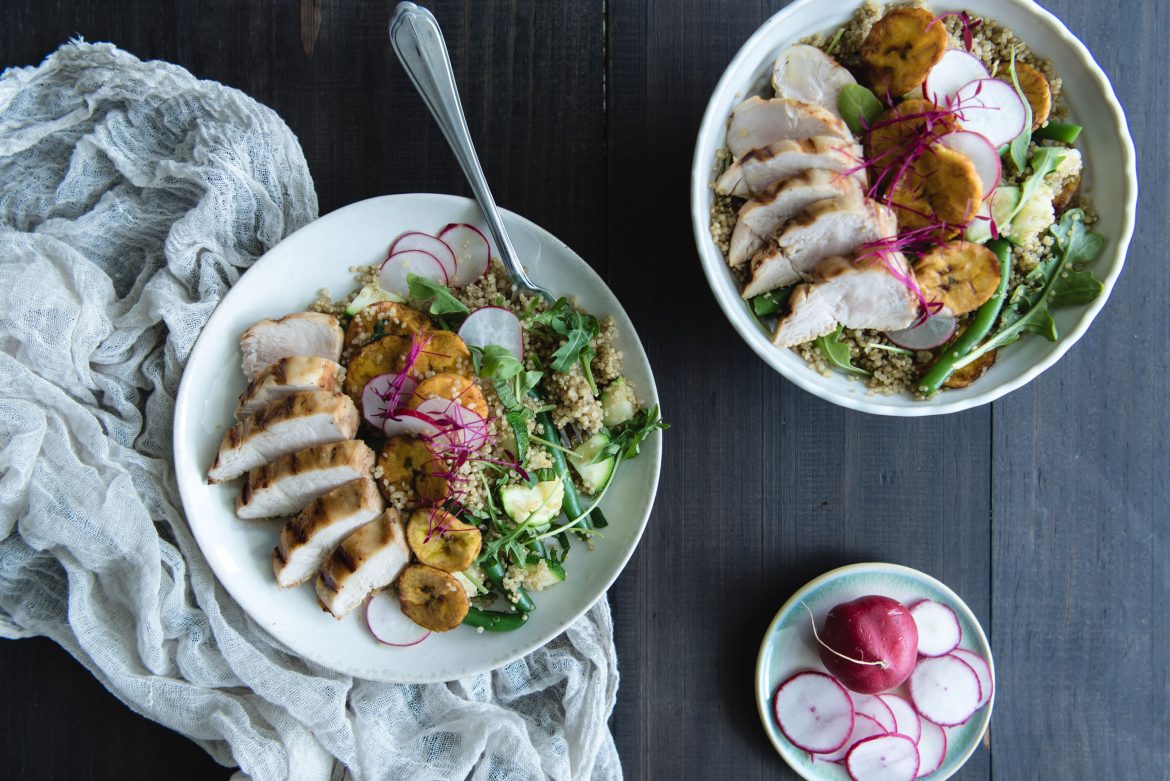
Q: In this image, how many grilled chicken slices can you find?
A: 12